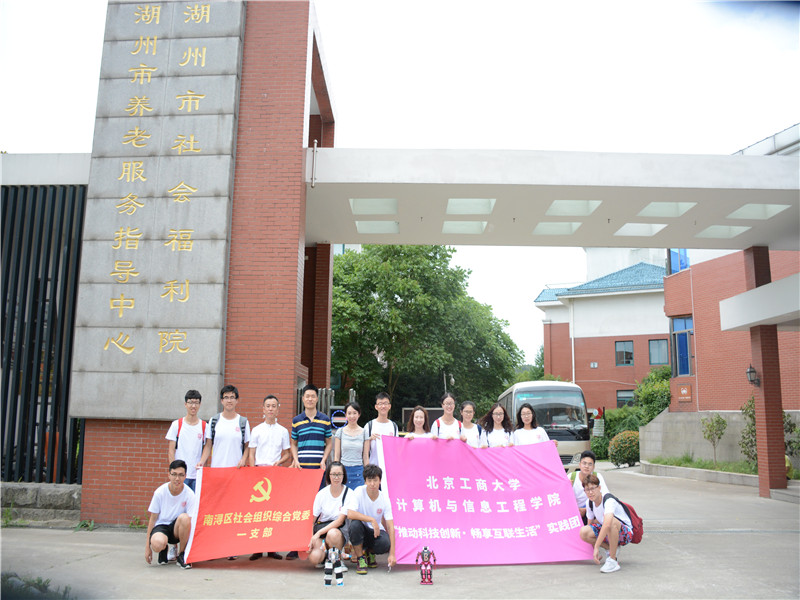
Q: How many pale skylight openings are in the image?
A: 10